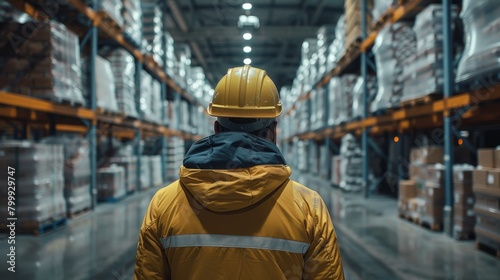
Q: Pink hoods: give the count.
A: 0